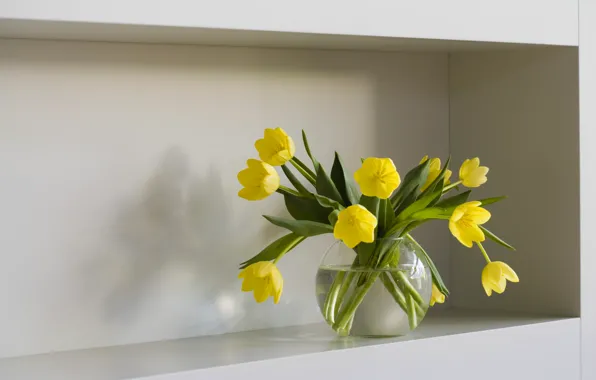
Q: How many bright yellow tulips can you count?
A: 10